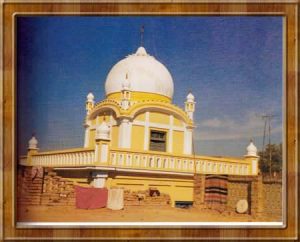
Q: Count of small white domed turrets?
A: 6